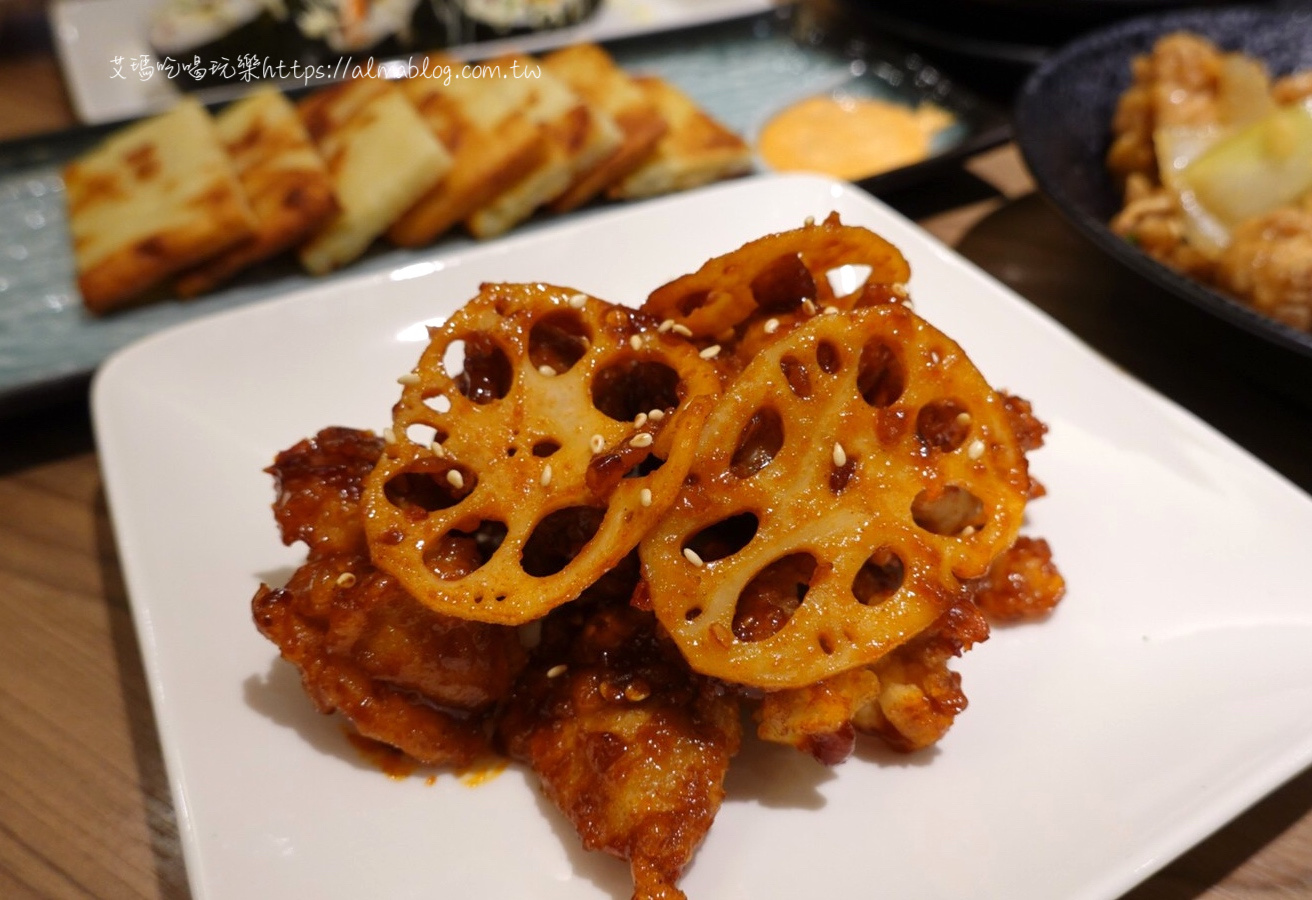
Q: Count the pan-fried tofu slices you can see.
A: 7